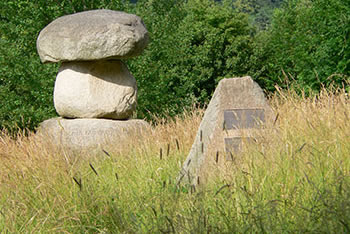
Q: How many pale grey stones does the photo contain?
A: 4